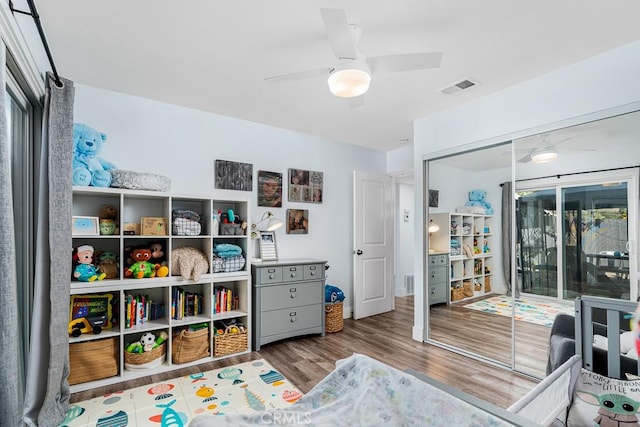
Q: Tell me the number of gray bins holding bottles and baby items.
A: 1